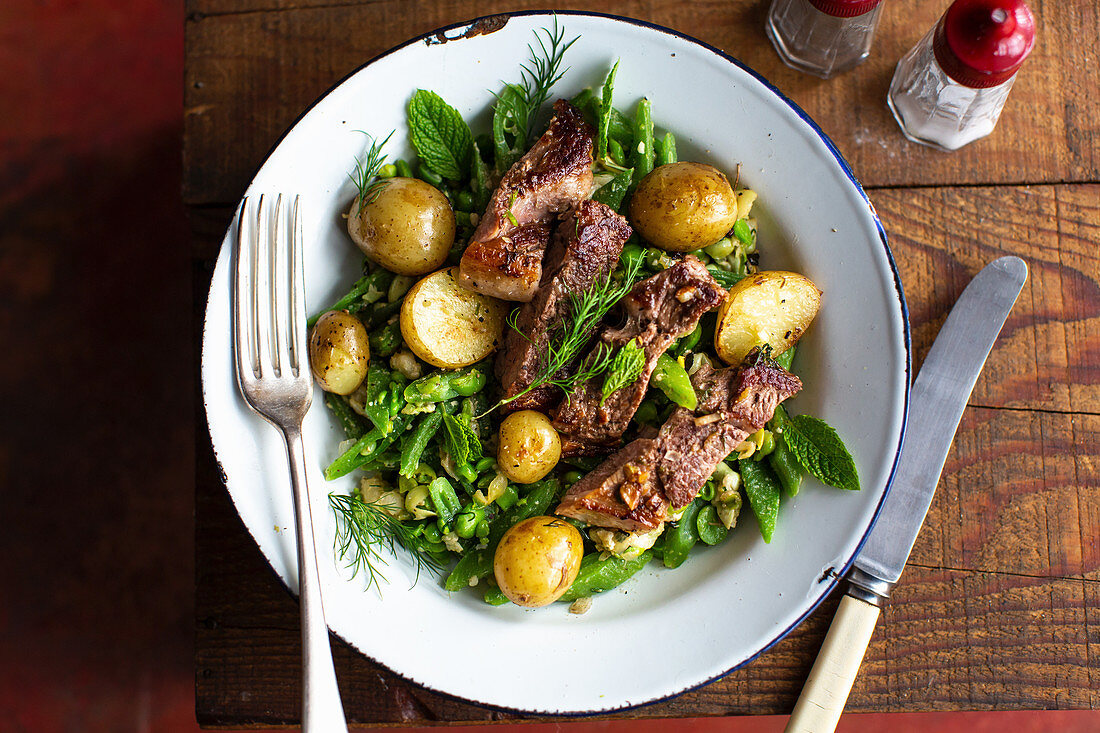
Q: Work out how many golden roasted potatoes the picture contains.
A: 7